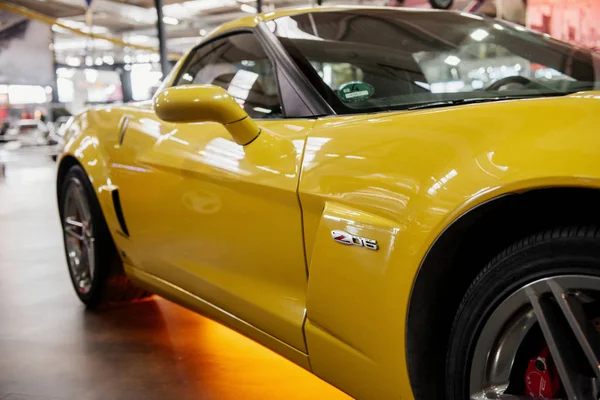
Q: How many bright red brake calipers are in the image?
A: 1